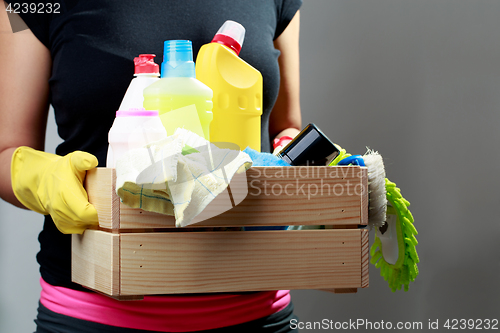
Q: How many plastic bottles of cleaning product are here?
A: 4